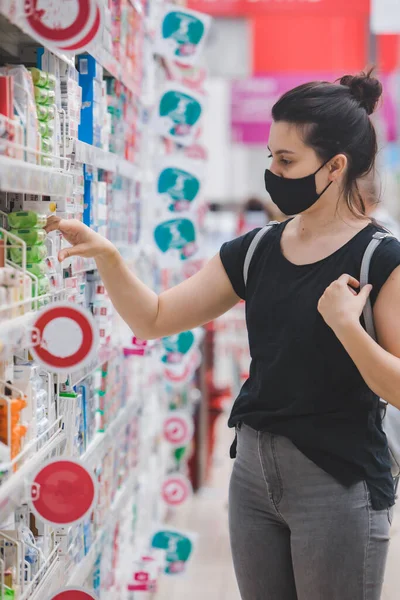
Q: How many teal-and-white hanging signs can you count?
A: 6